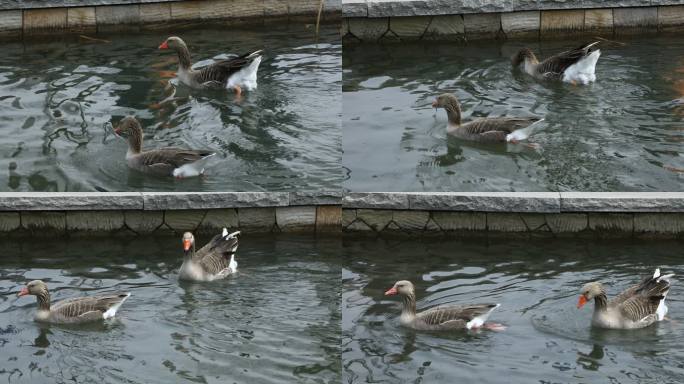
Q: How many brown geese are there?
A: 8